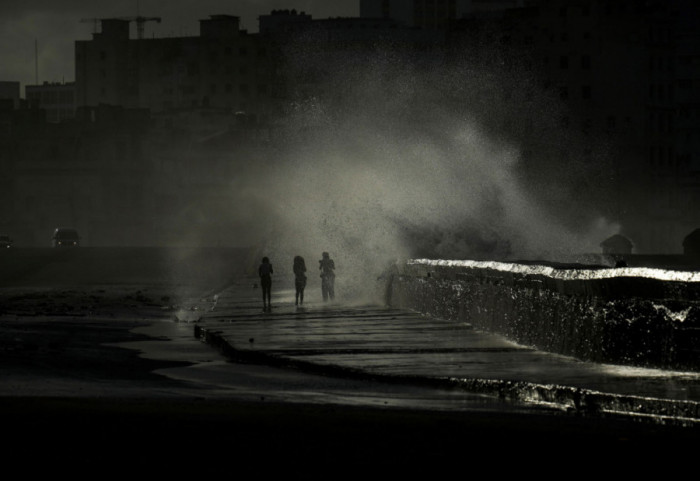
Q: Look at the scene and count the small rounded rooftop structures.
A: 2